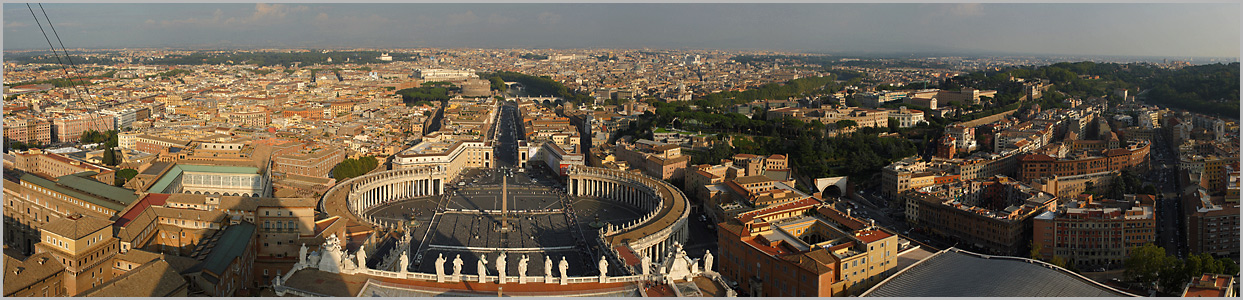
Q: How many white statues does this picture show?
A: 13